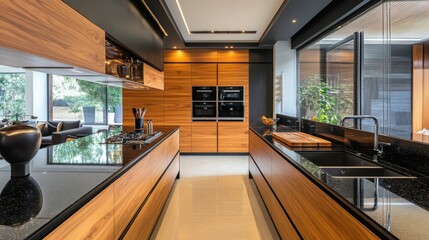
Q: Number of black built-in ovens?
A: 4